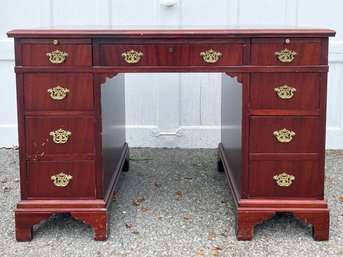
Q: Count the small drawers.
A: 8